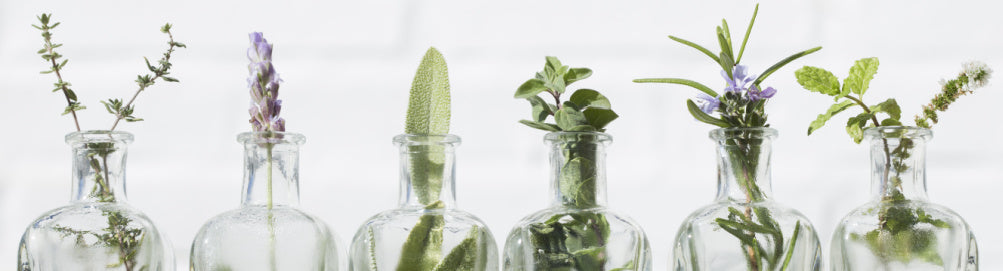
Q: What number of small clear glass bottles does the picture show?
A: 6